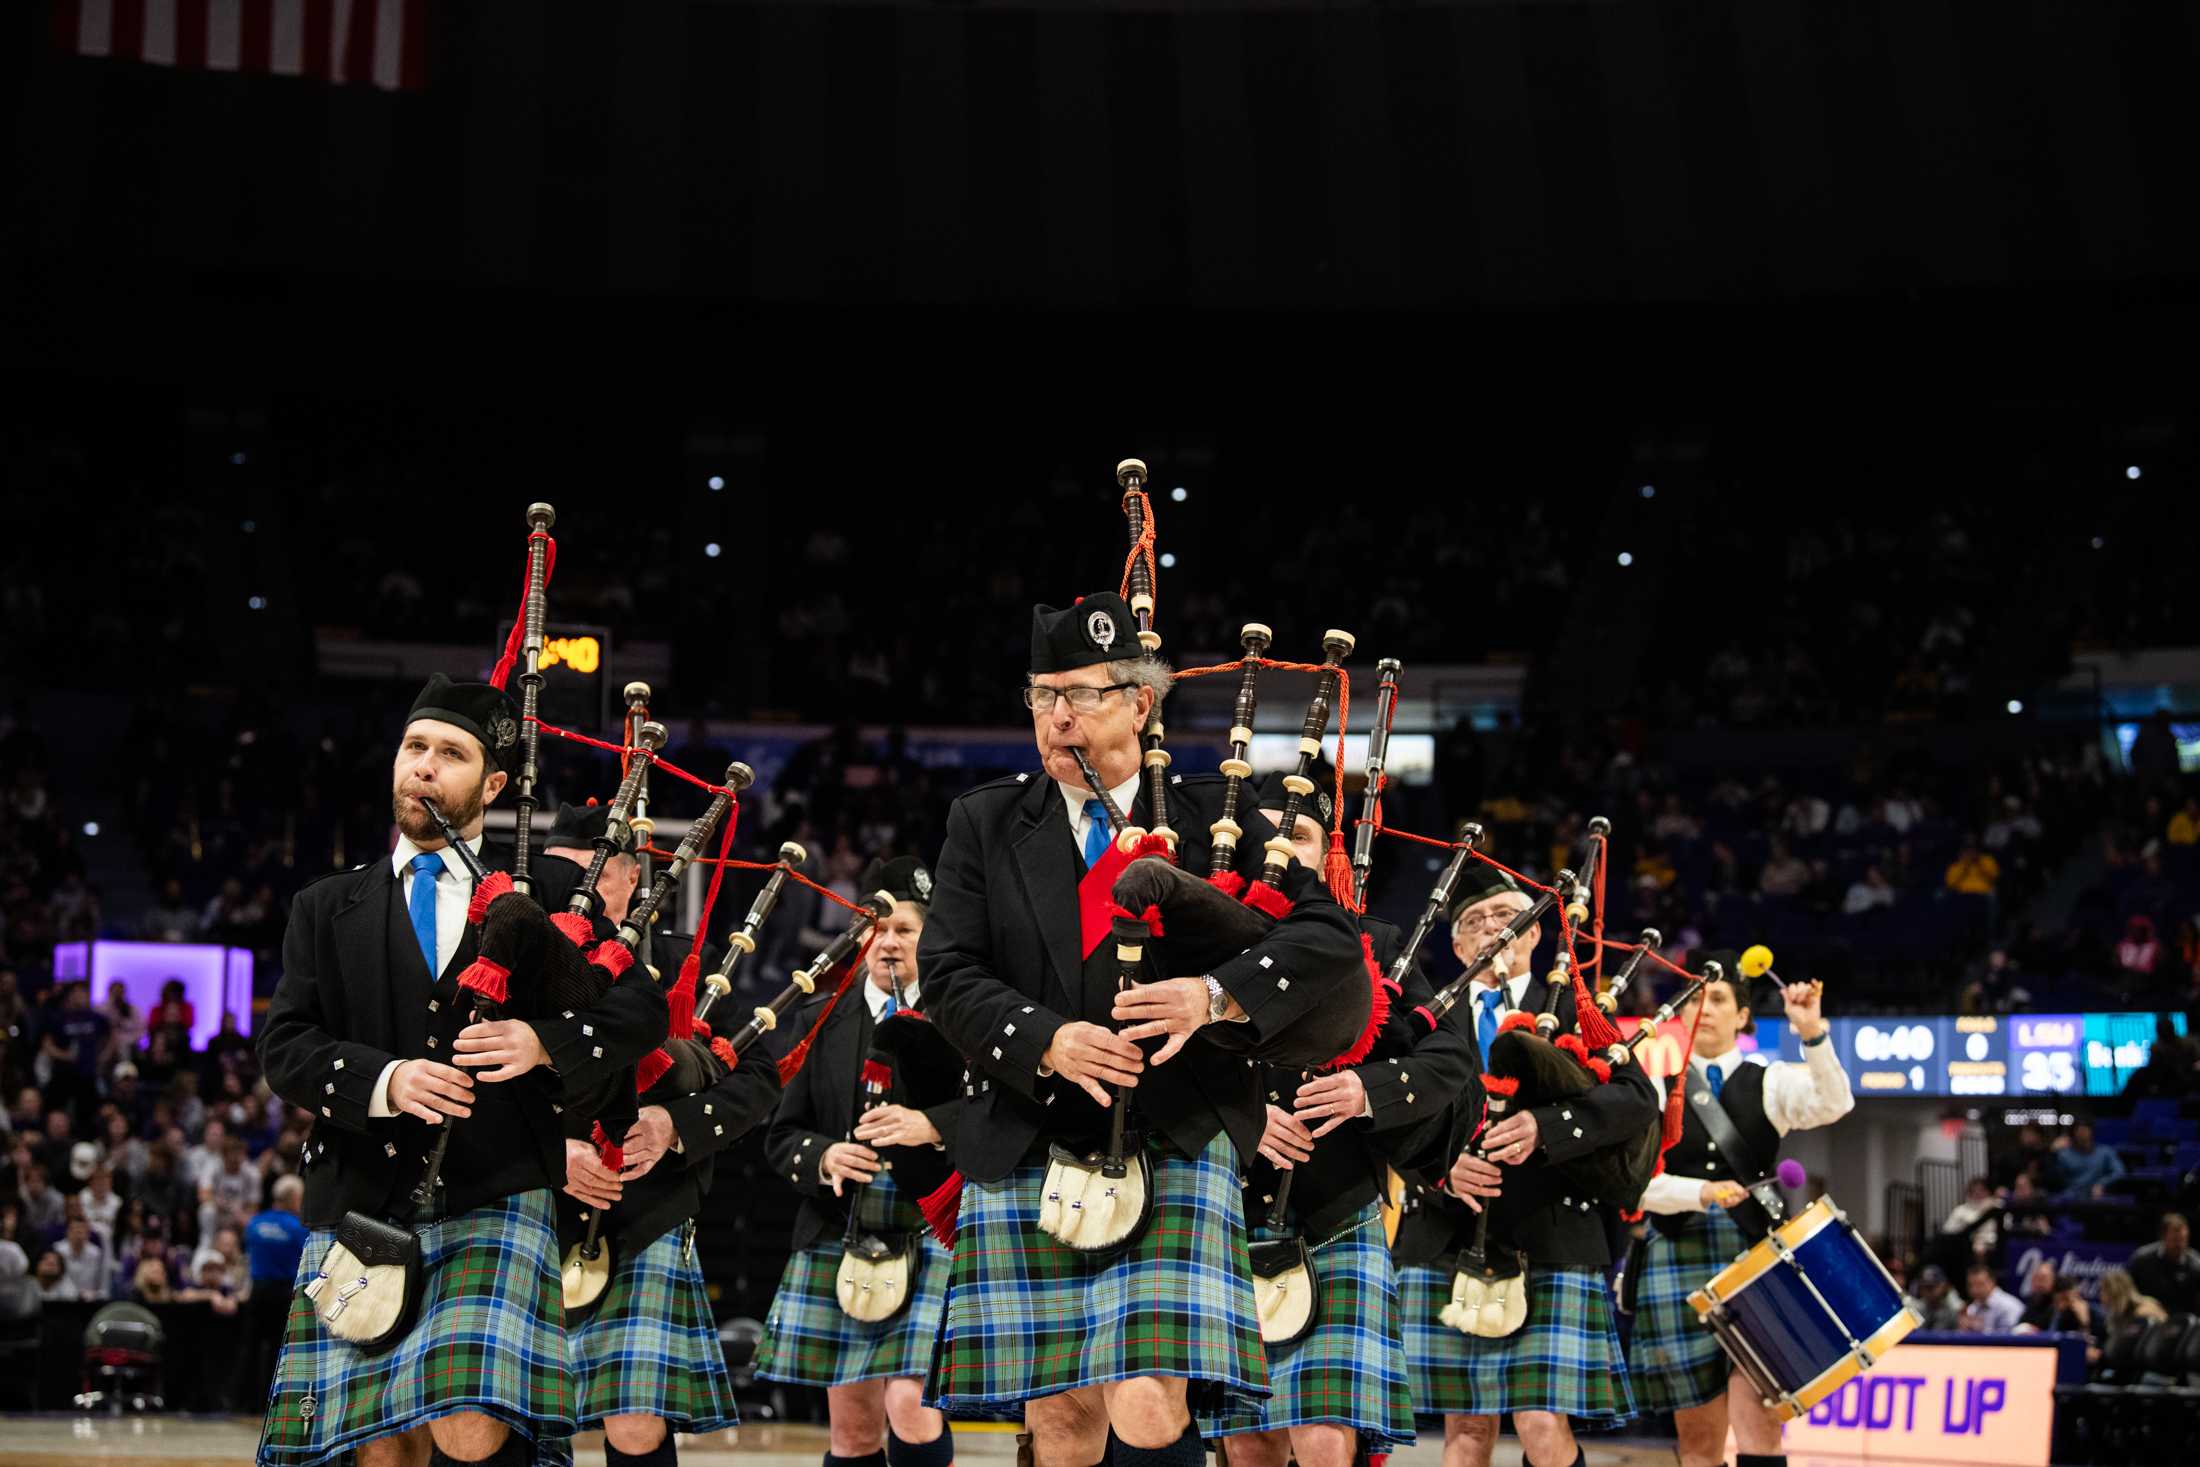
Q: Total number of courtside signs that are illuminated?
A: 1